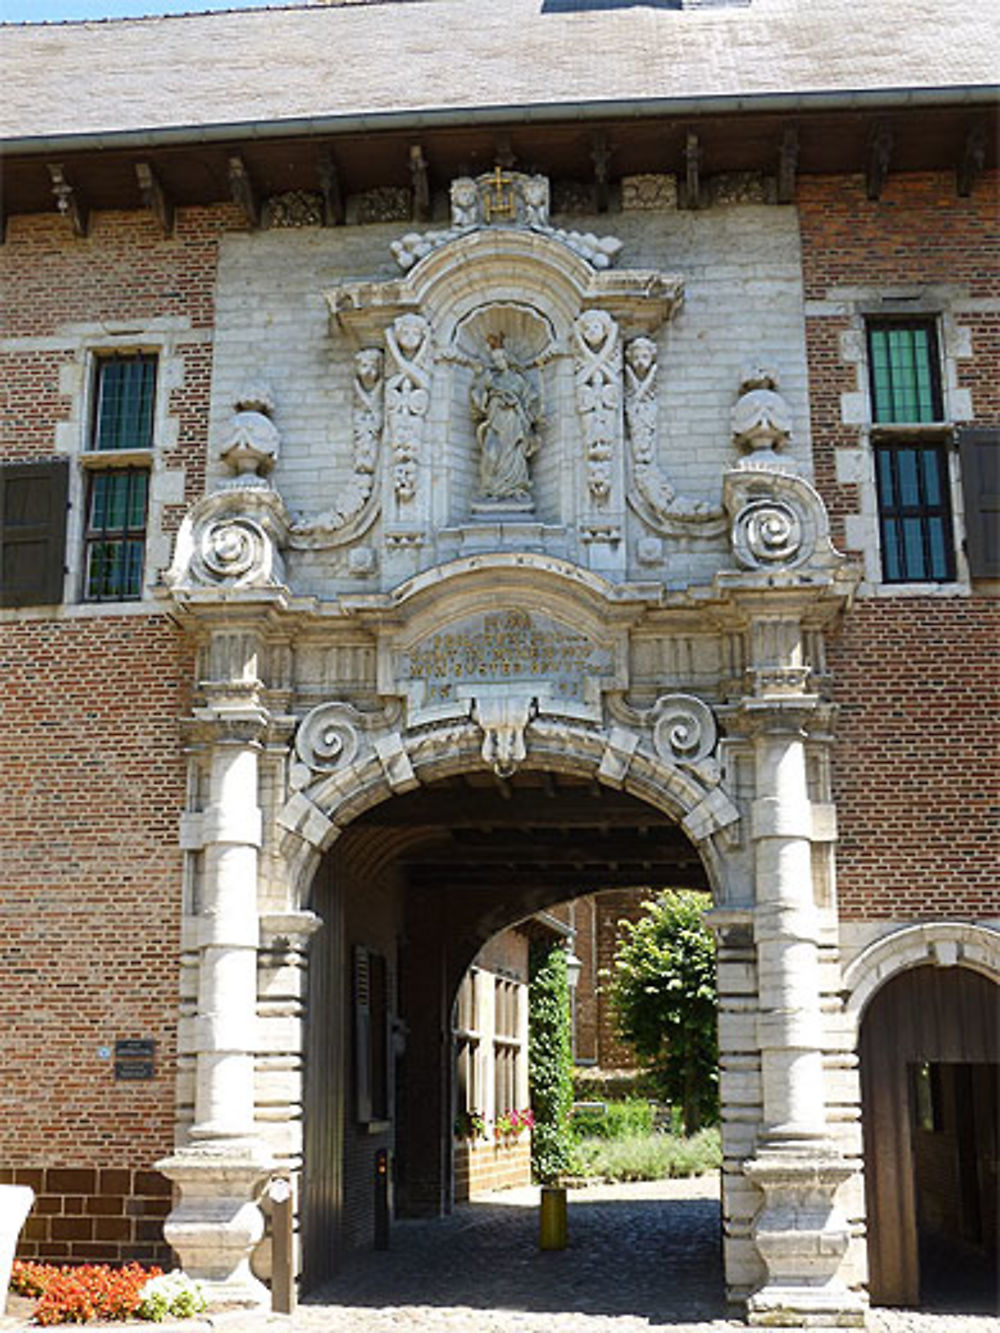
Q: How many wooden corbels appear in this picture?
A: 11